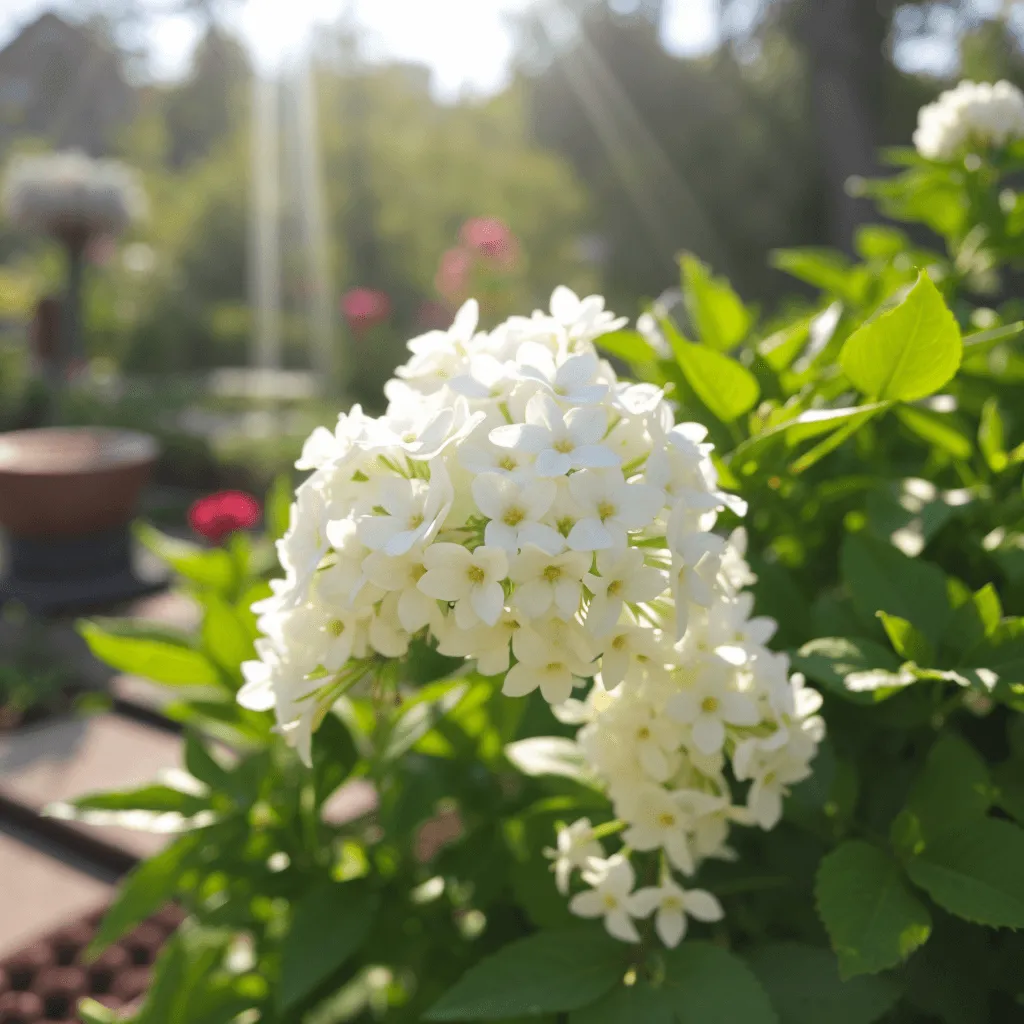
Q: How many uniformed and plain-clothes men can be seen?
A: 0